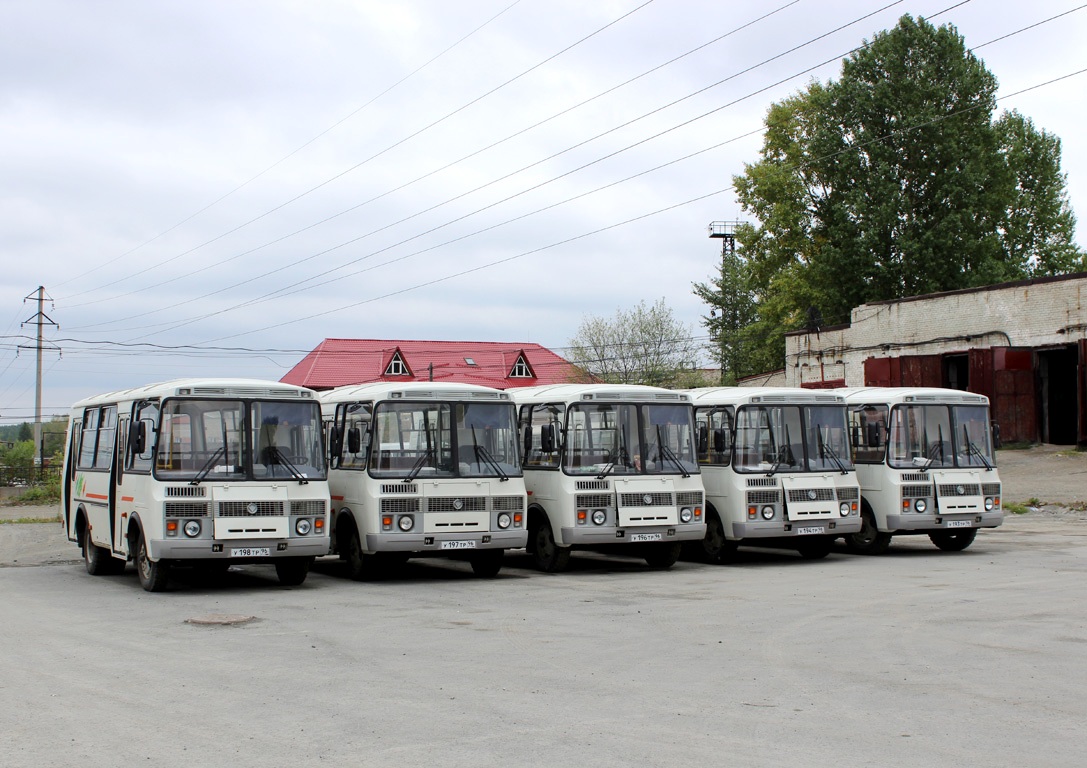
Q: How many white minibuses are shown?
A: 5